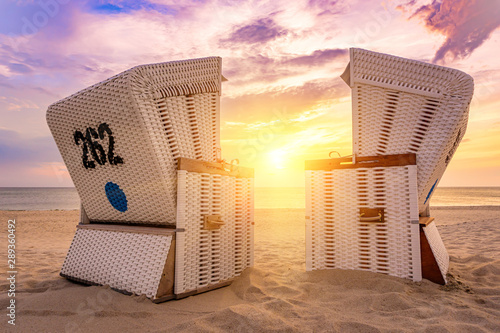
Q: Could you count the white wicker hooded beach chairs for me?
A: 2